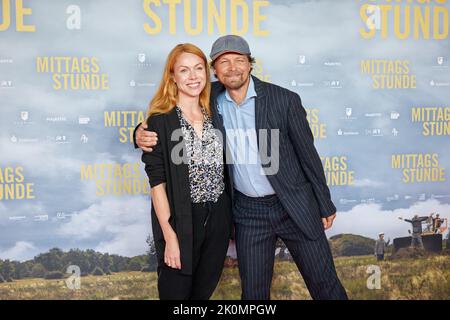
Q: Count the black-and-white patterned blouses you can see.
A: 1